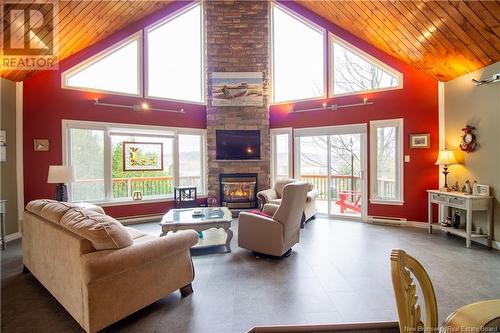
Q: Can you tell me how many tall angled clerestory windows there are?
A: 4